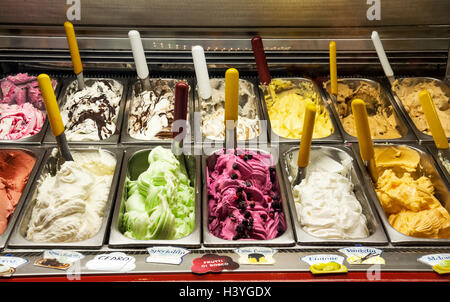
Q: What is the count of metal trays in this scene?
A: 14